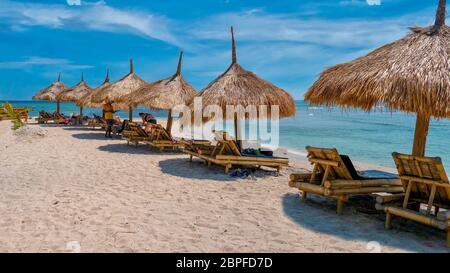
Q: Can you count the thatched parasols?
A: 7